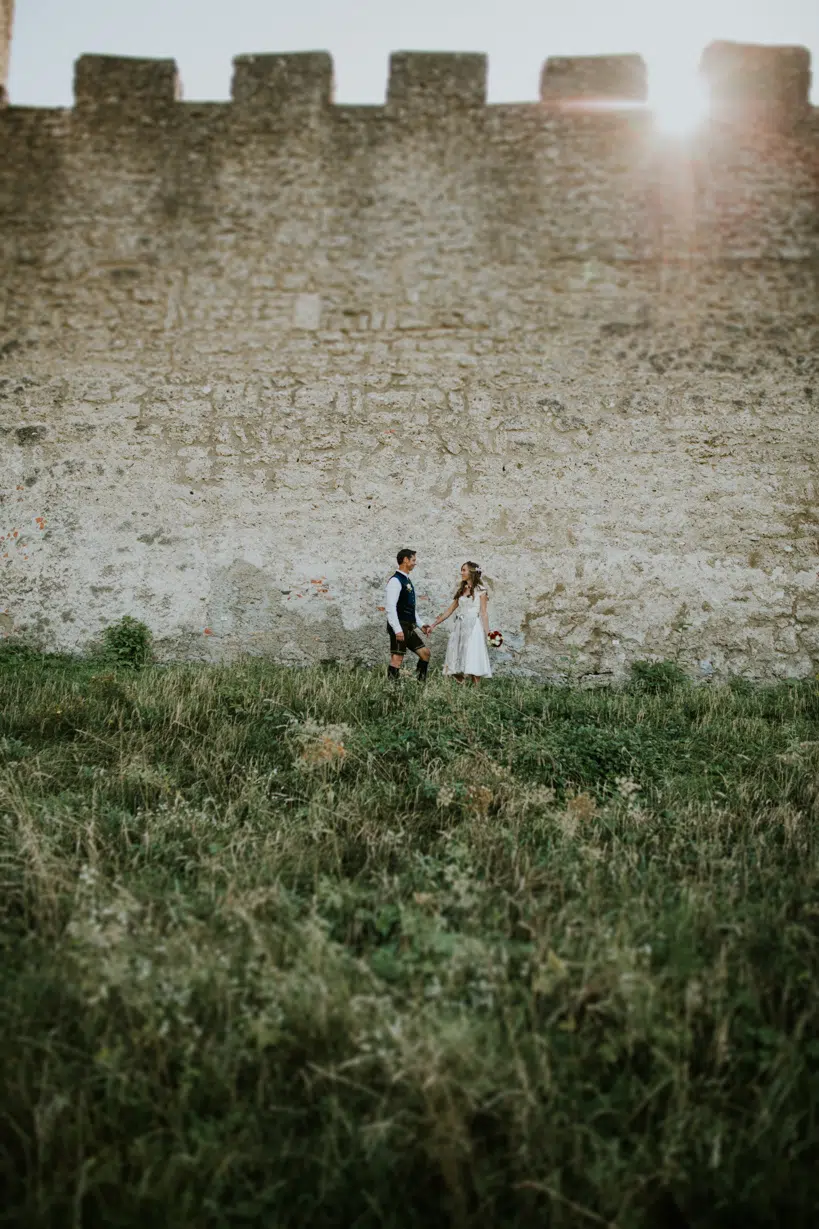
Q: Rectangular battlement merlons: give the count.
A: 5